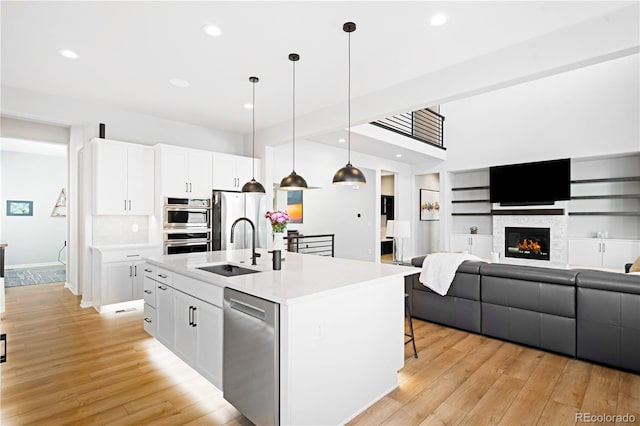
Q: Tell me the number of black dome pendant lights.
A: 3